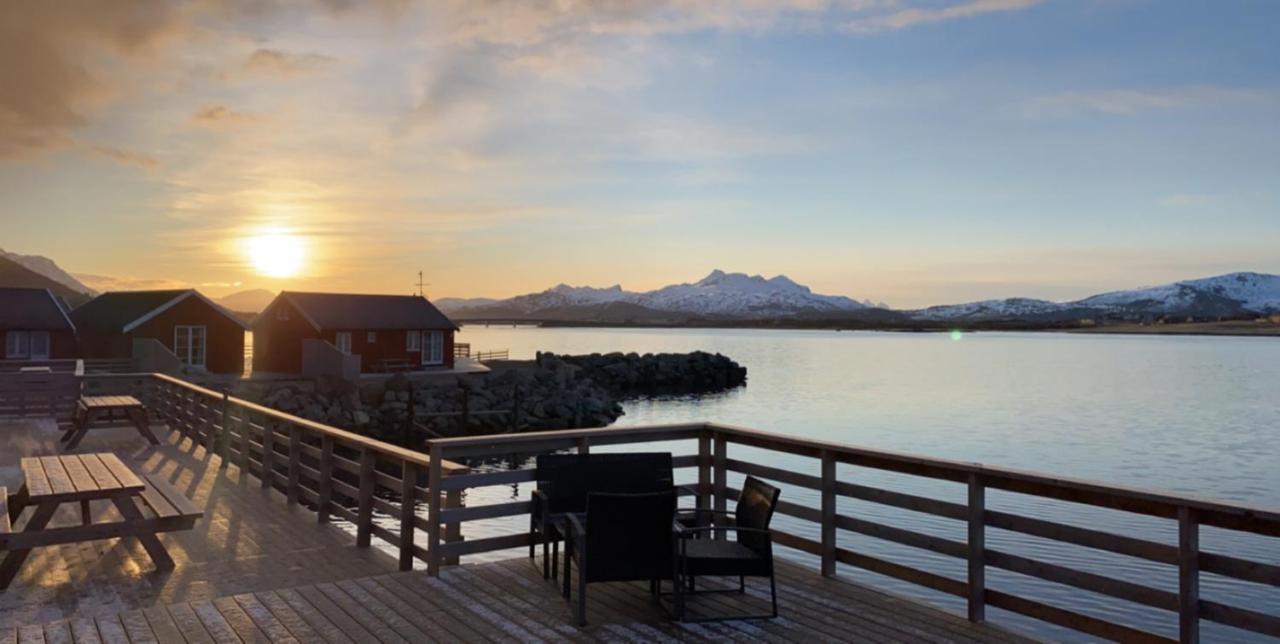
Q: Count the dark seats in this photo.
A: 3